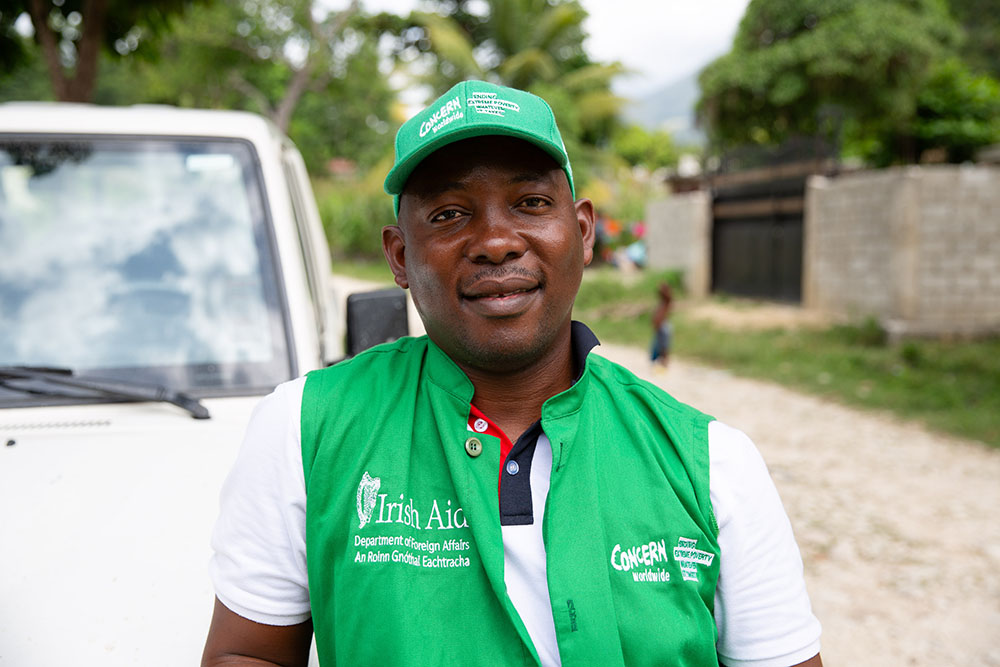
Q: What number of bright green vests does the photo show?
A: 1